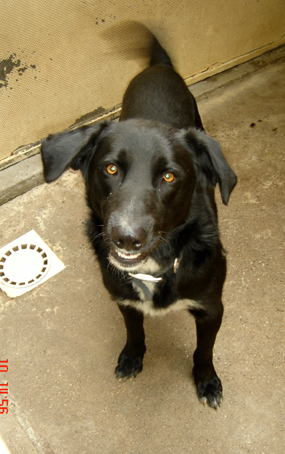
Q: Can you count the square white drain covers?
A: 1